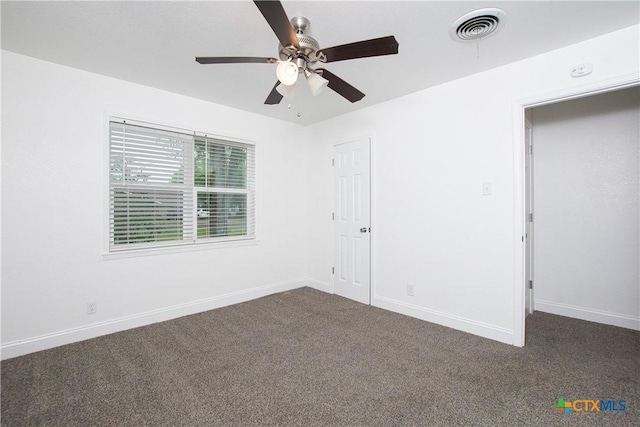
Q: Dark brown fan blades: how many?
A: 5